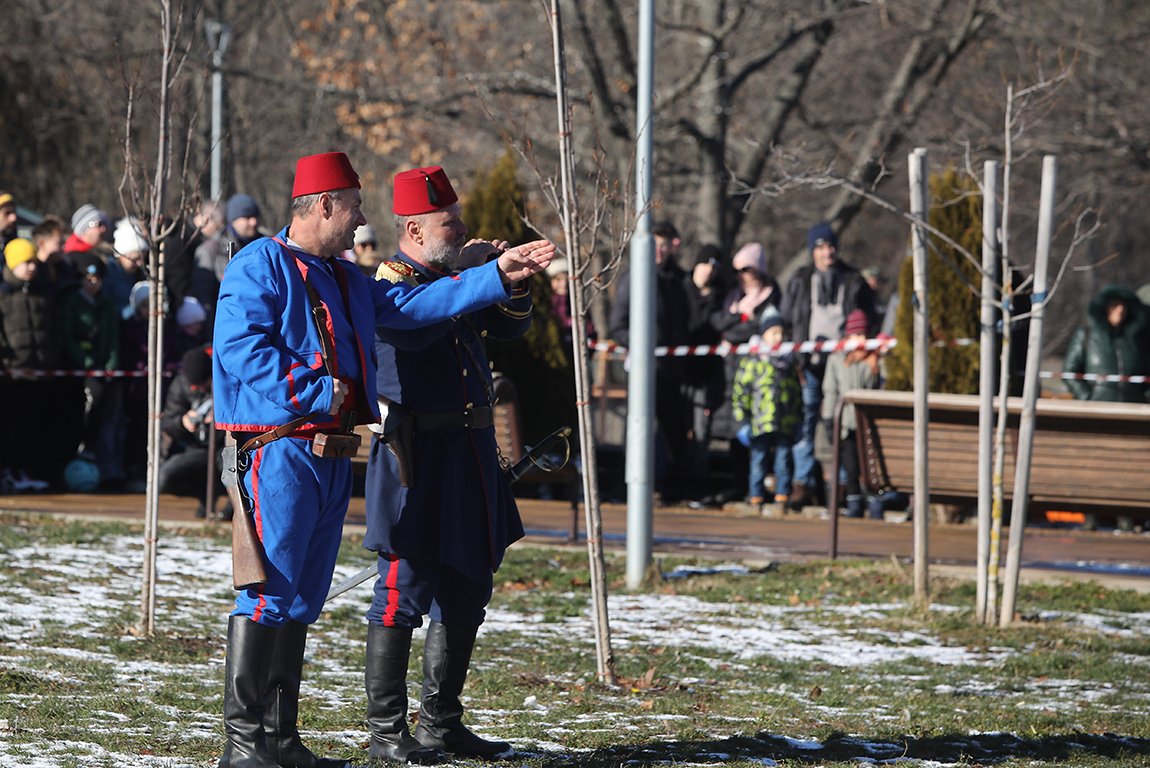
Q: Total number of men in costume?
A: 2